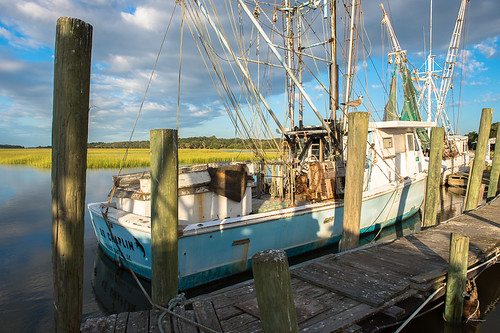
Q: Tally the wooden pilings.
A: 8